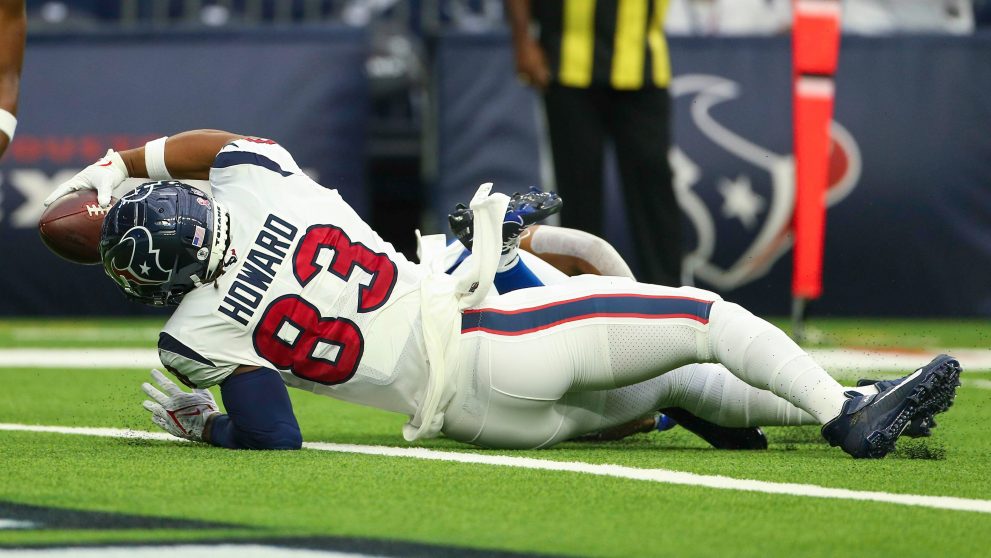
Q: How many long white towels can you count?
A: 1